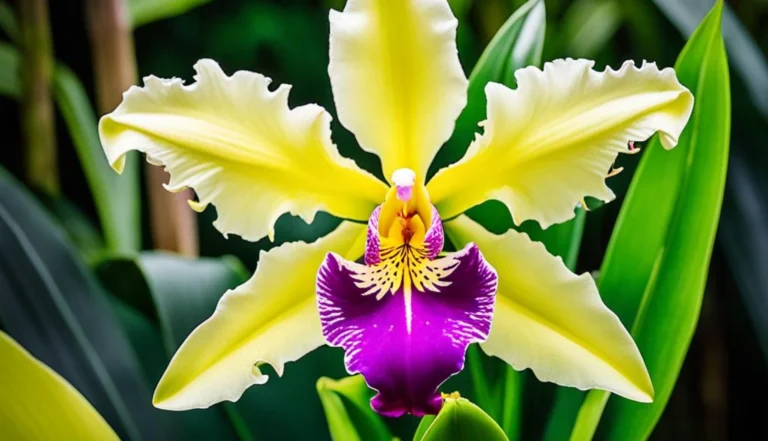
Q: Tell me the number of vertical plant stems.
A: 2